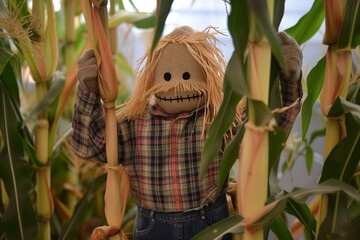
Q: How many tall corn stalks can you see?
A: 4